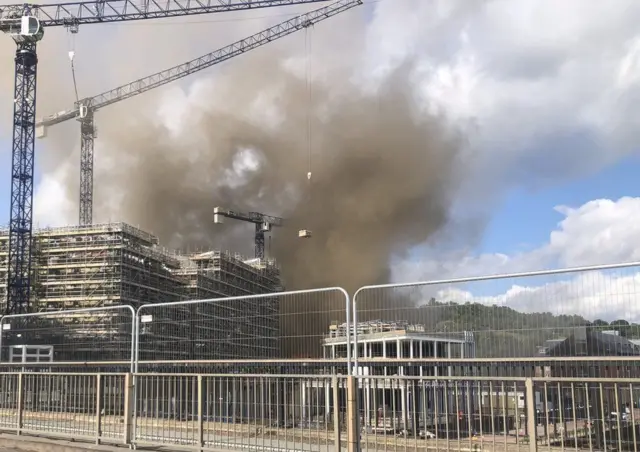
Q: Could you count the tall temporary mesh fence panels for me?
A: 3